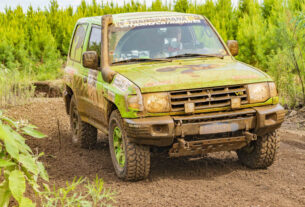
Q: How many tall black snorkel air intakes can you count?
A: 1